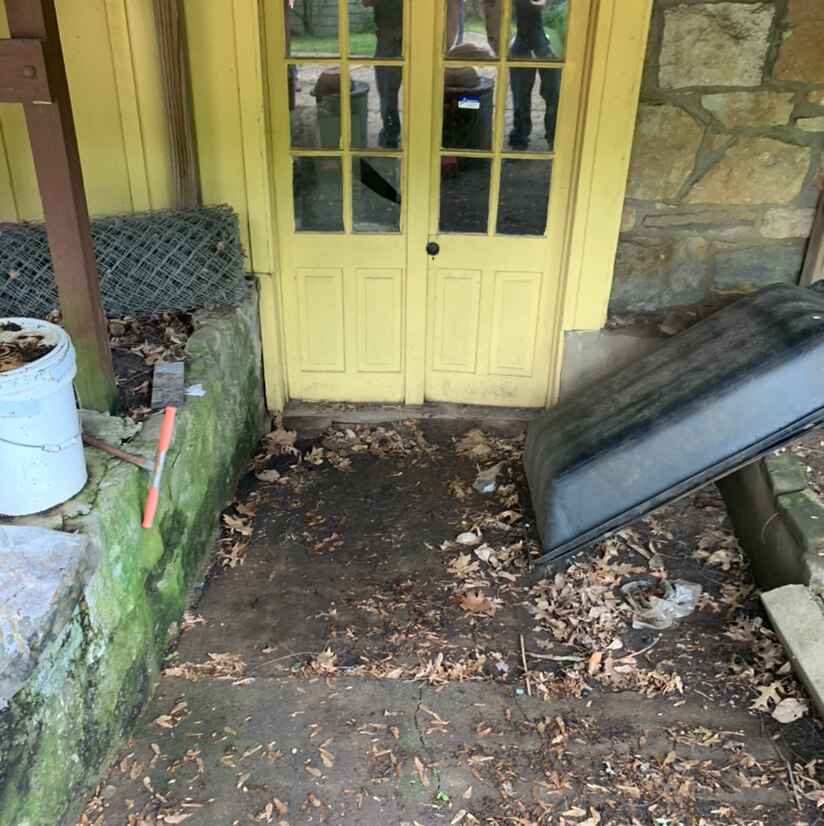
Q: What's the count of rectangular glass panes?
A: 12